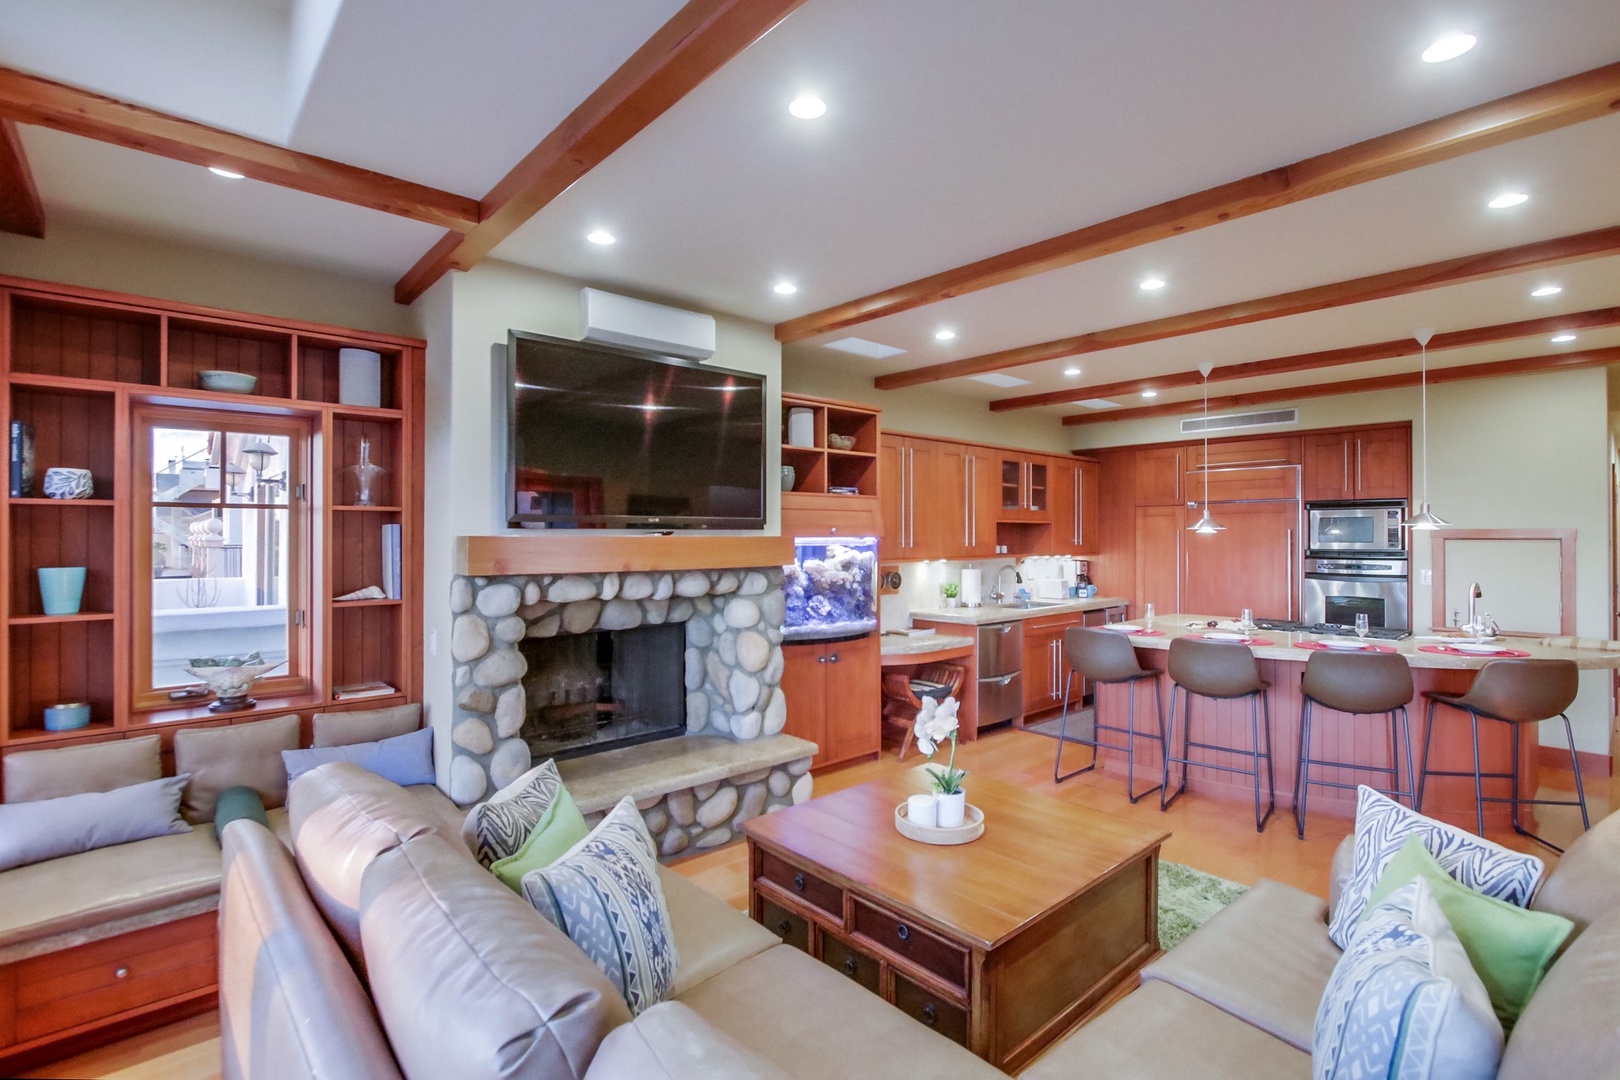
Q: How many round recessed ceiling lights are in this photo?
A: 12